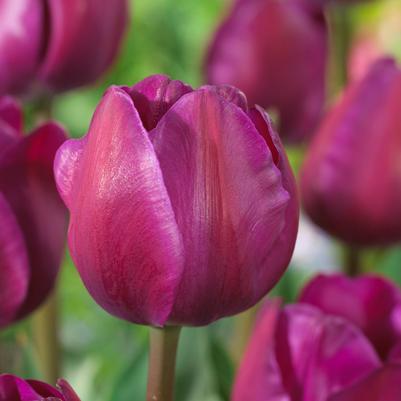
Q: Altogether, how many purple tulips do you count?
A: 7